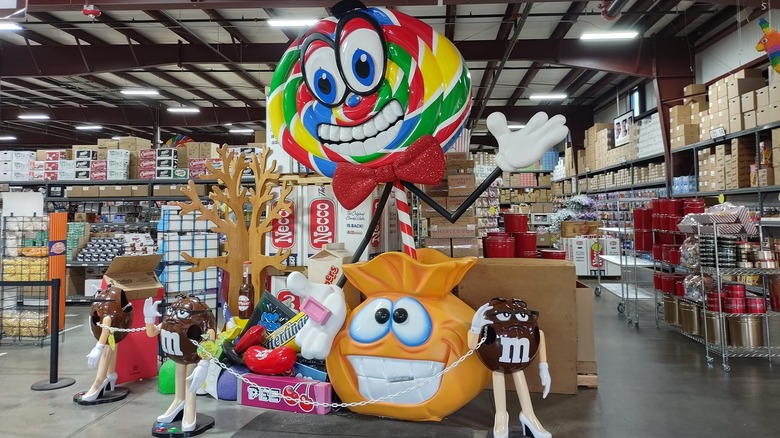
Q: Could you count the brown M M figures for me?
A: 3